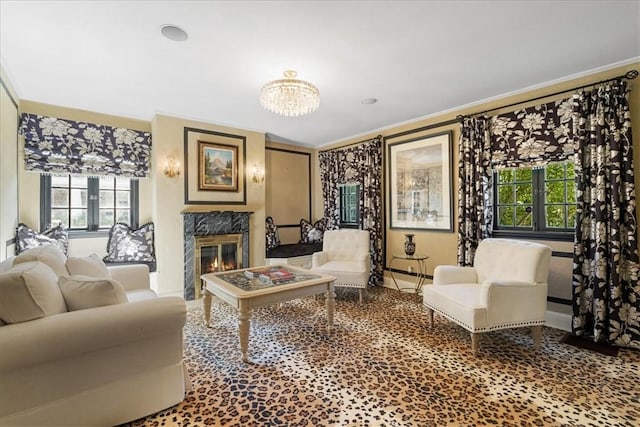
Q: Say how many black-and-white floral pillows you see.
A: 4